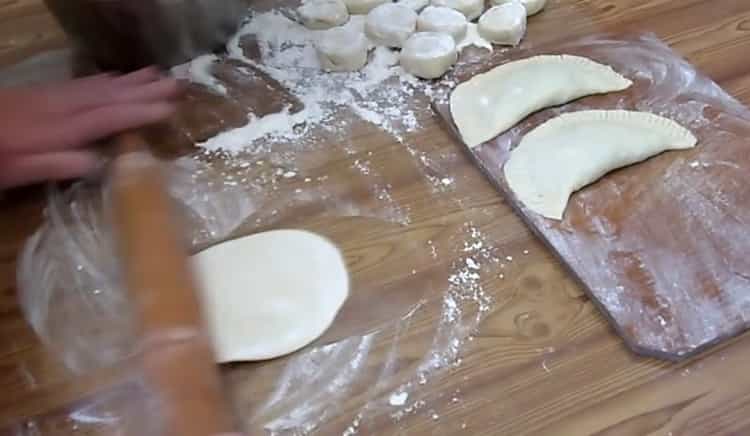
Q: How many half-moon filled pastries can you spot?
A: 2